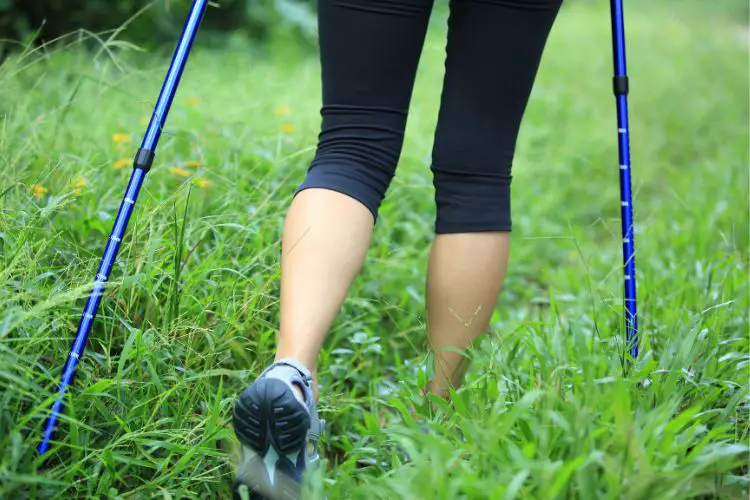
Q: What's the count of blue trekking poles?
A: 2